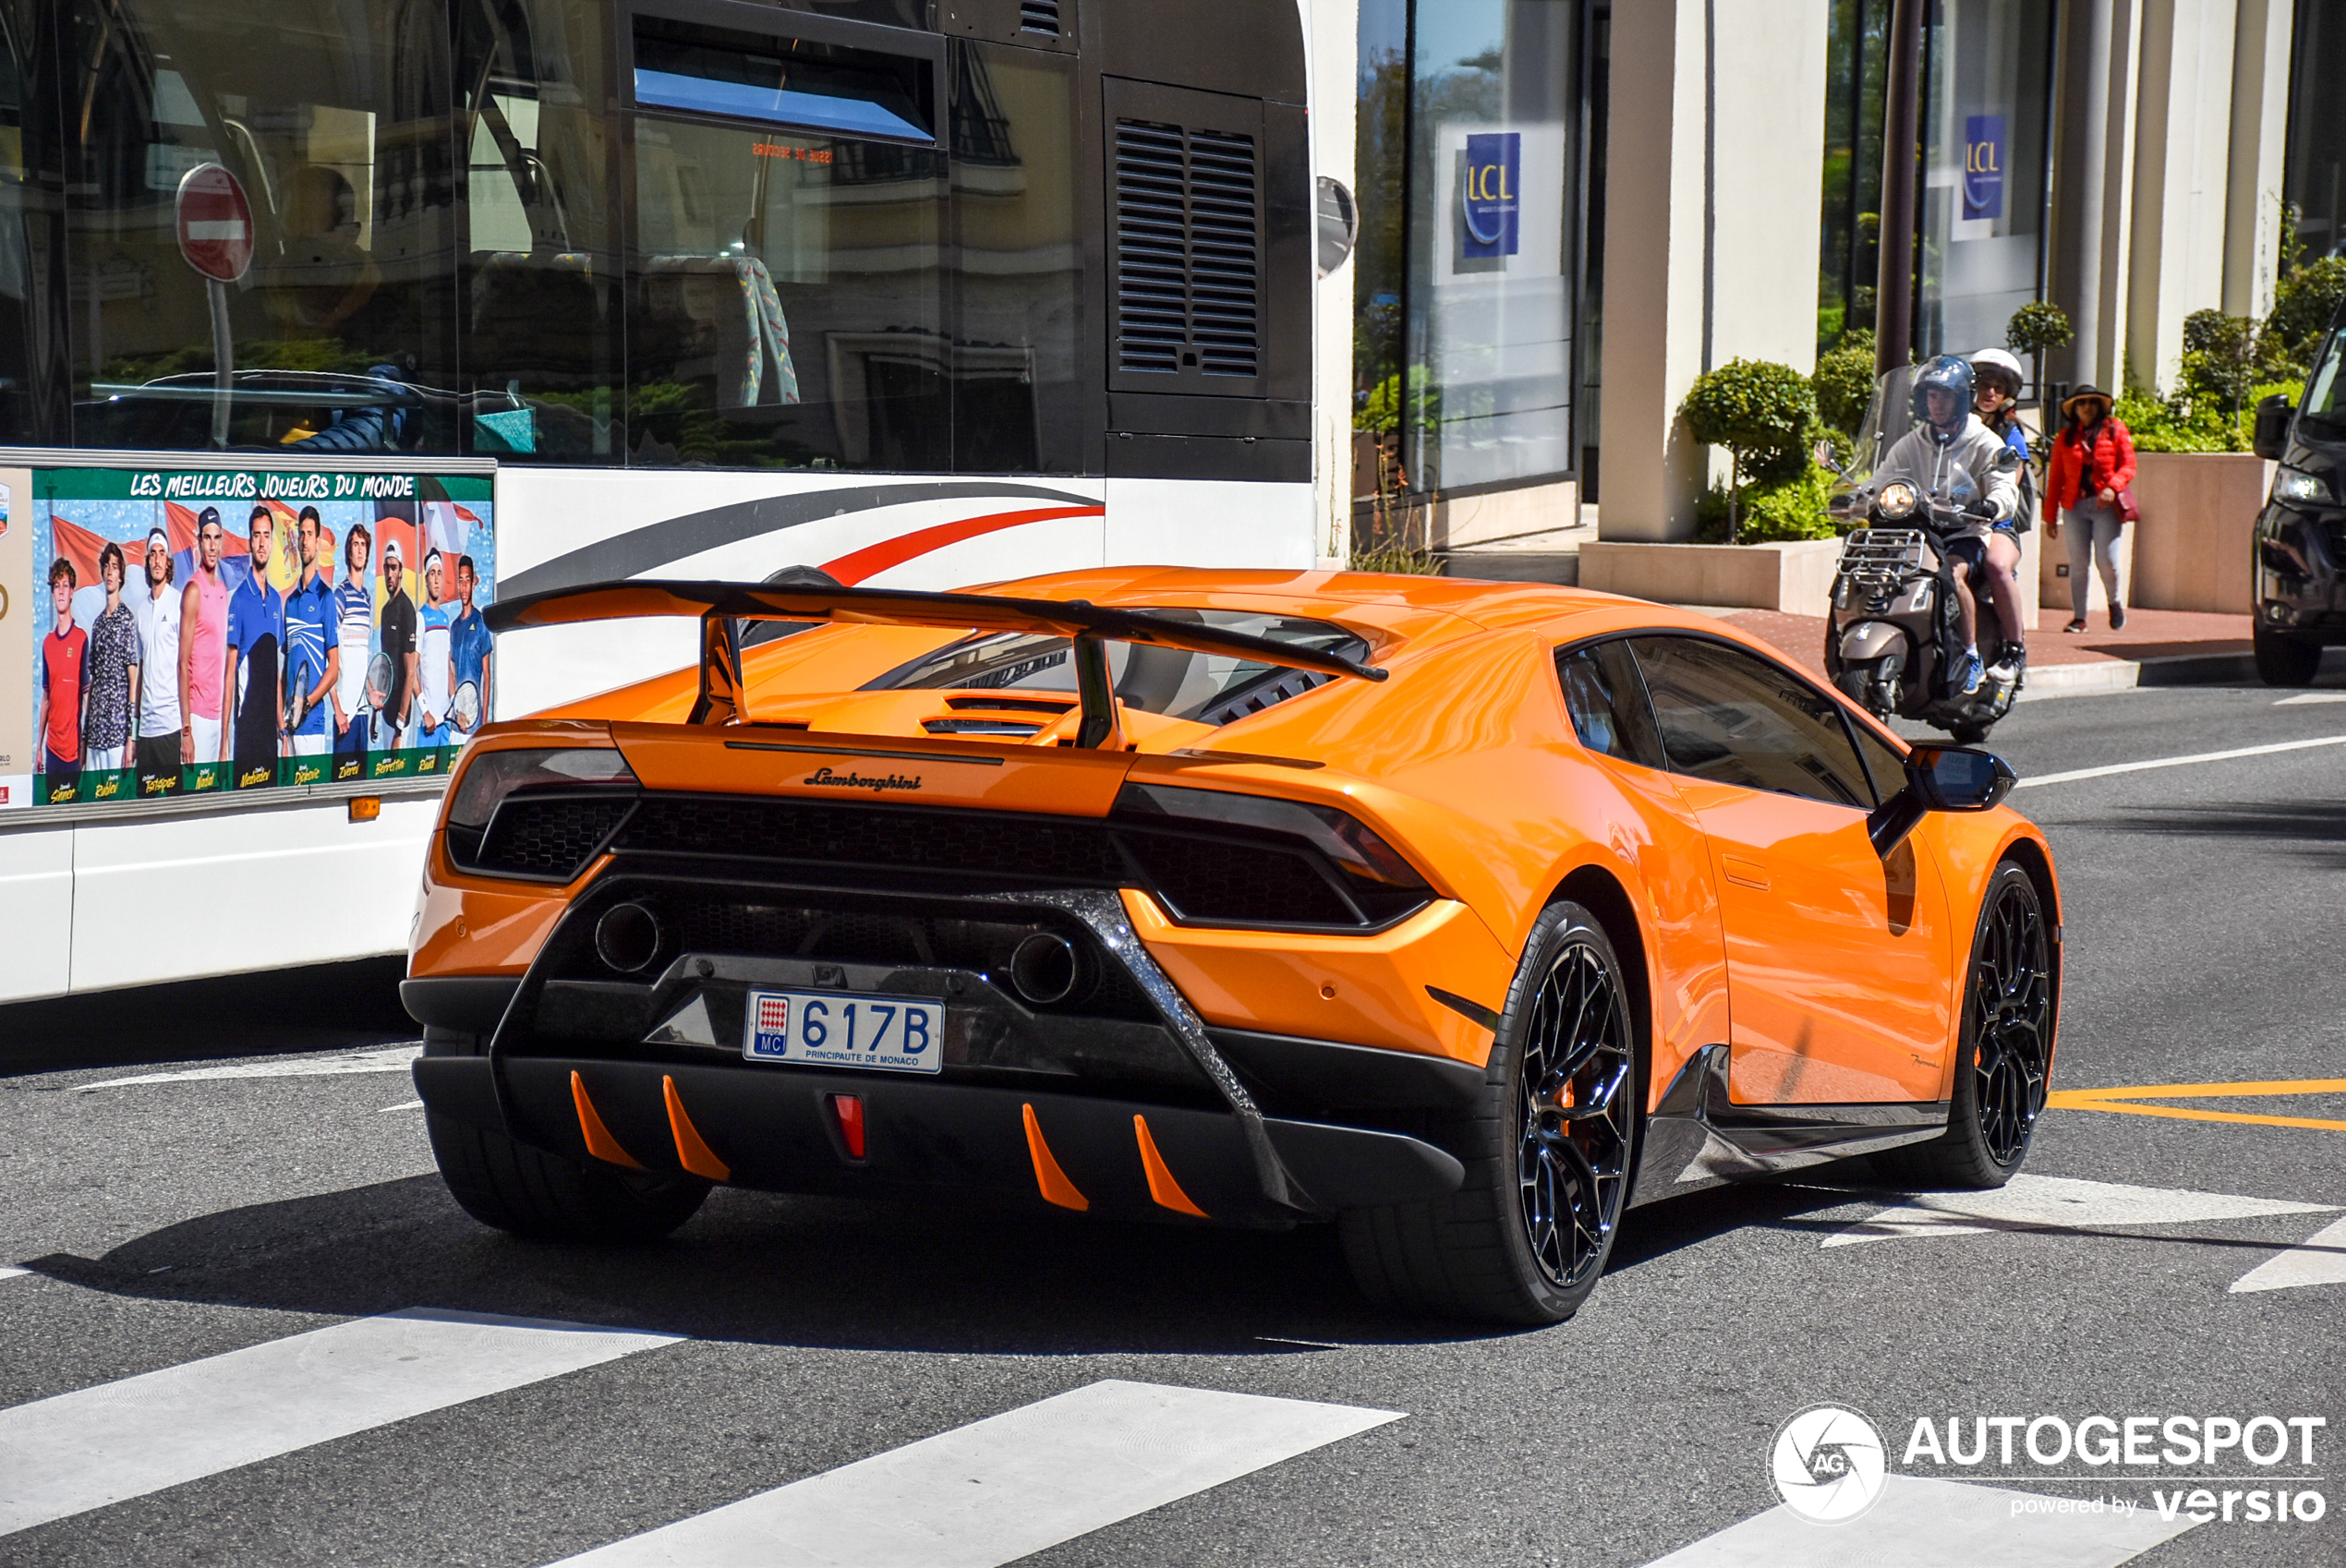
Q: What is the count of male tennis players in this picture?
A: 10